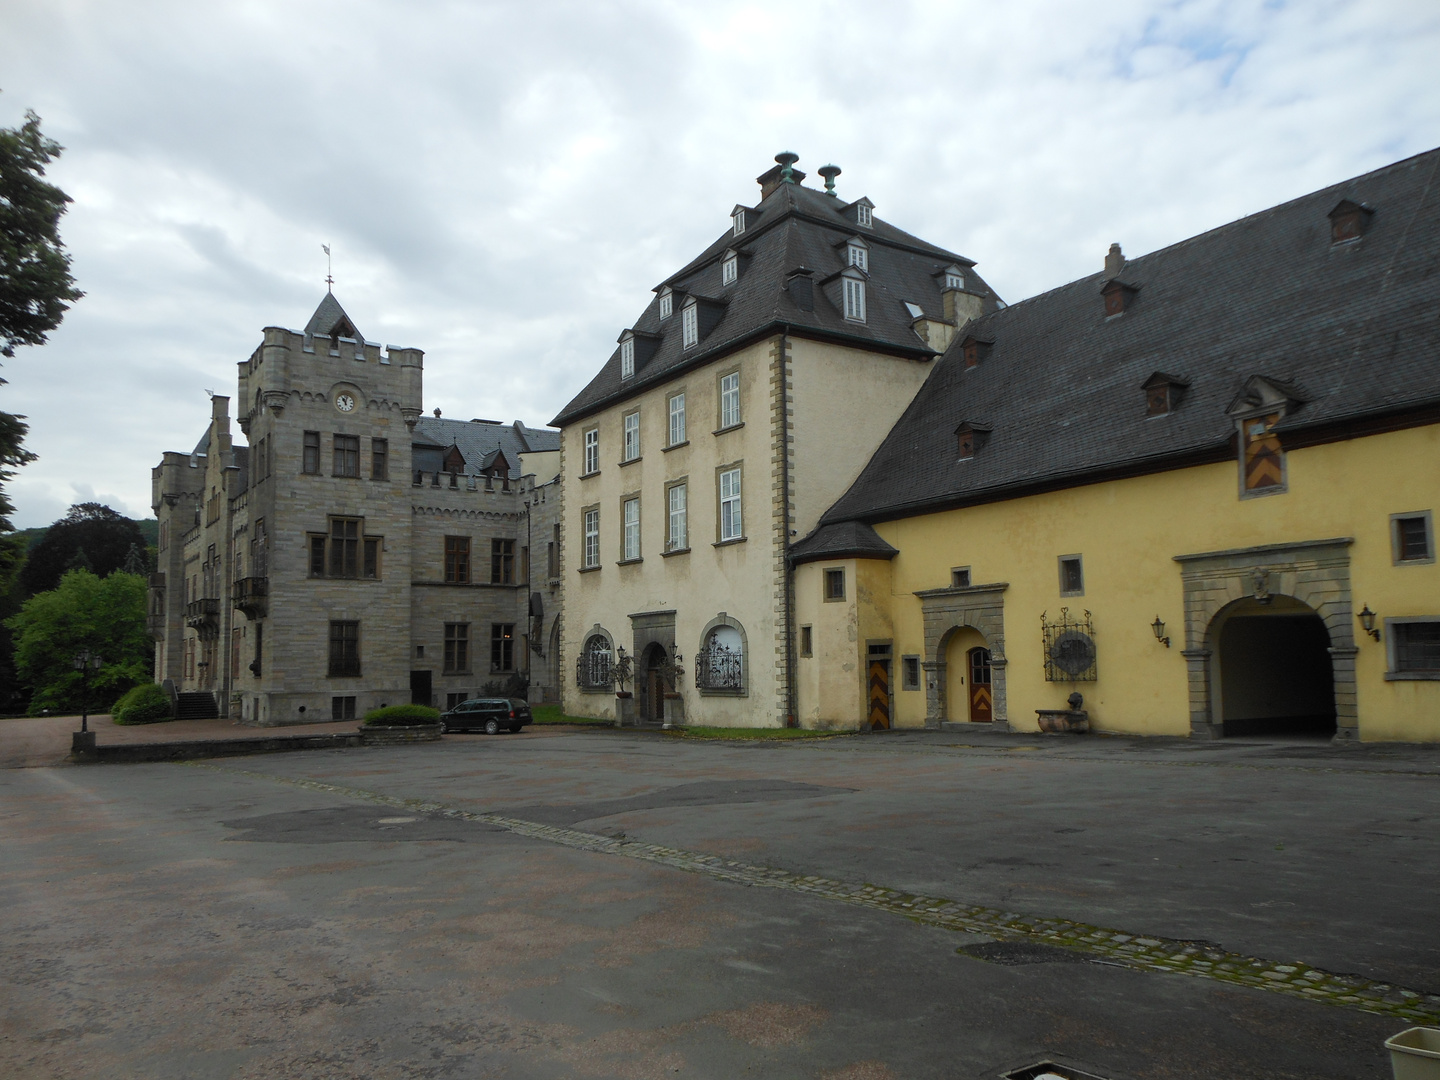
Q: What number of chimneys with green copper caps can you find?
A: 2